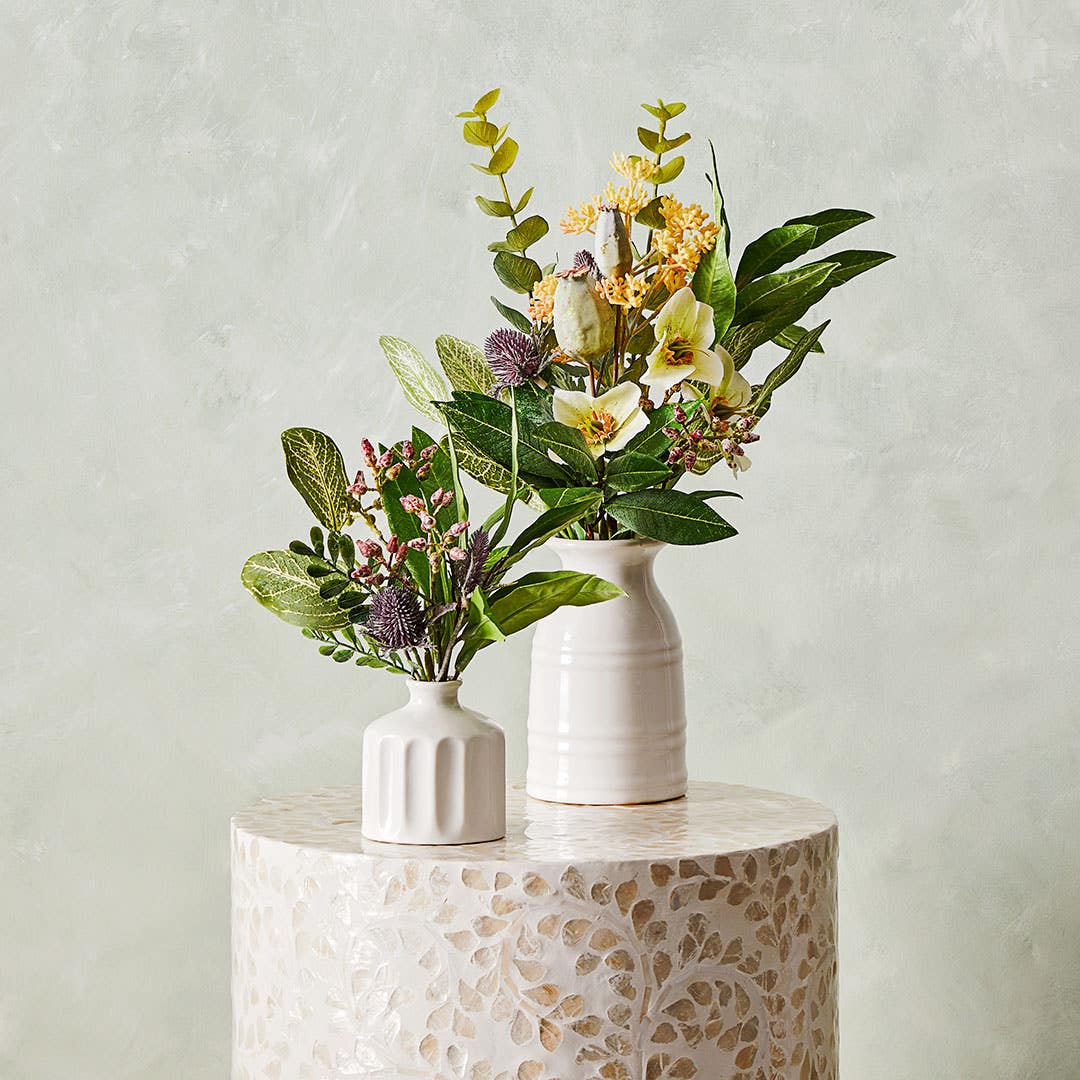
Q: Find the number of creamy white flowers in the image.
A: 3